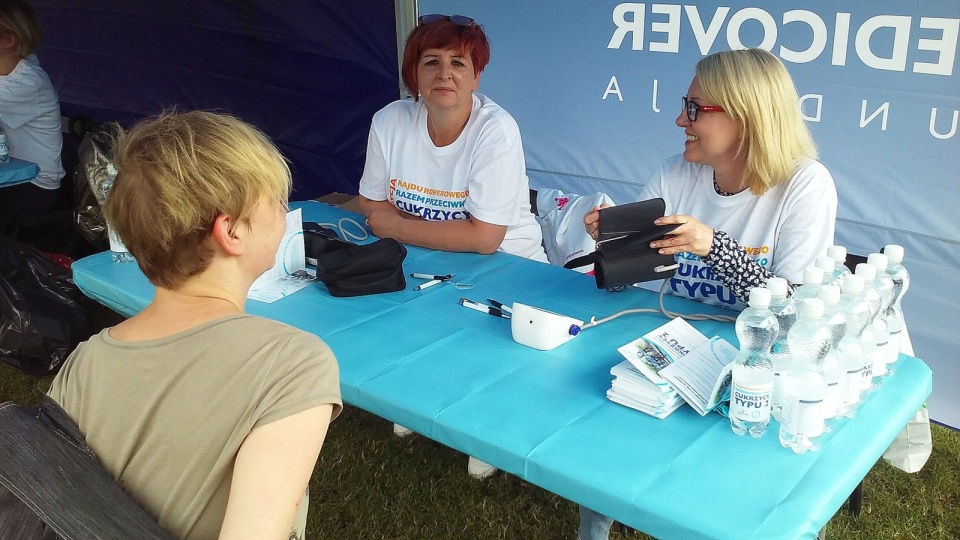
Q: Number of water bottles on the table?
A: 11